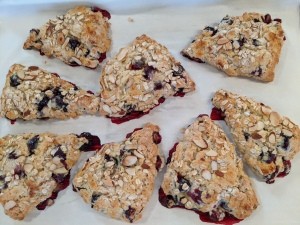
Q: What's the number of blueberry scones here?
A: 8